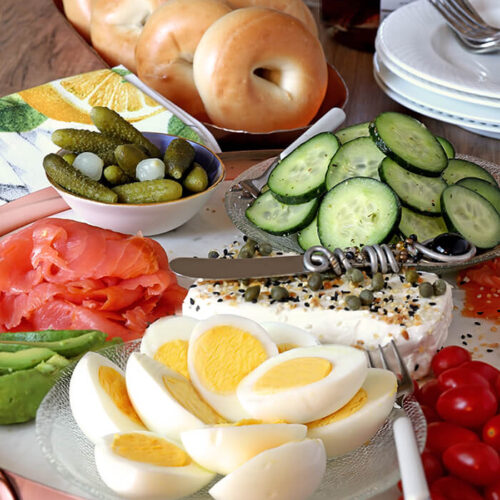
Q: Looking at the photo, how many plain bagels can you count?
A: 5